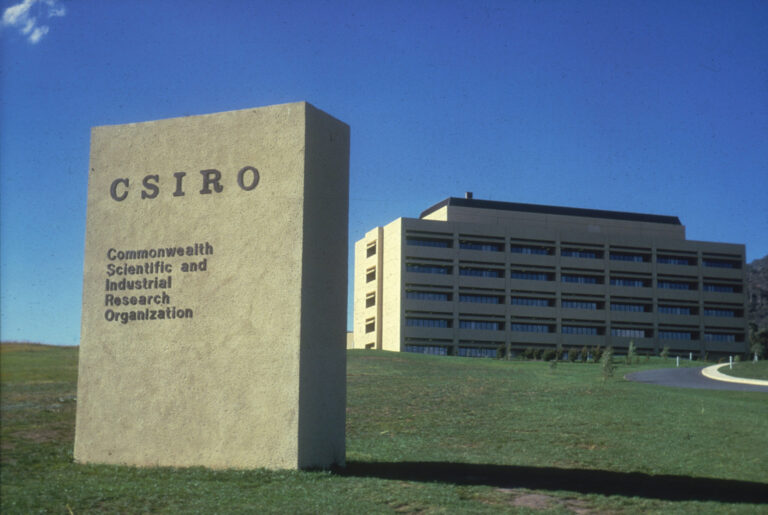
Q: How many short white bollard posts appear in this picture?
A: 3